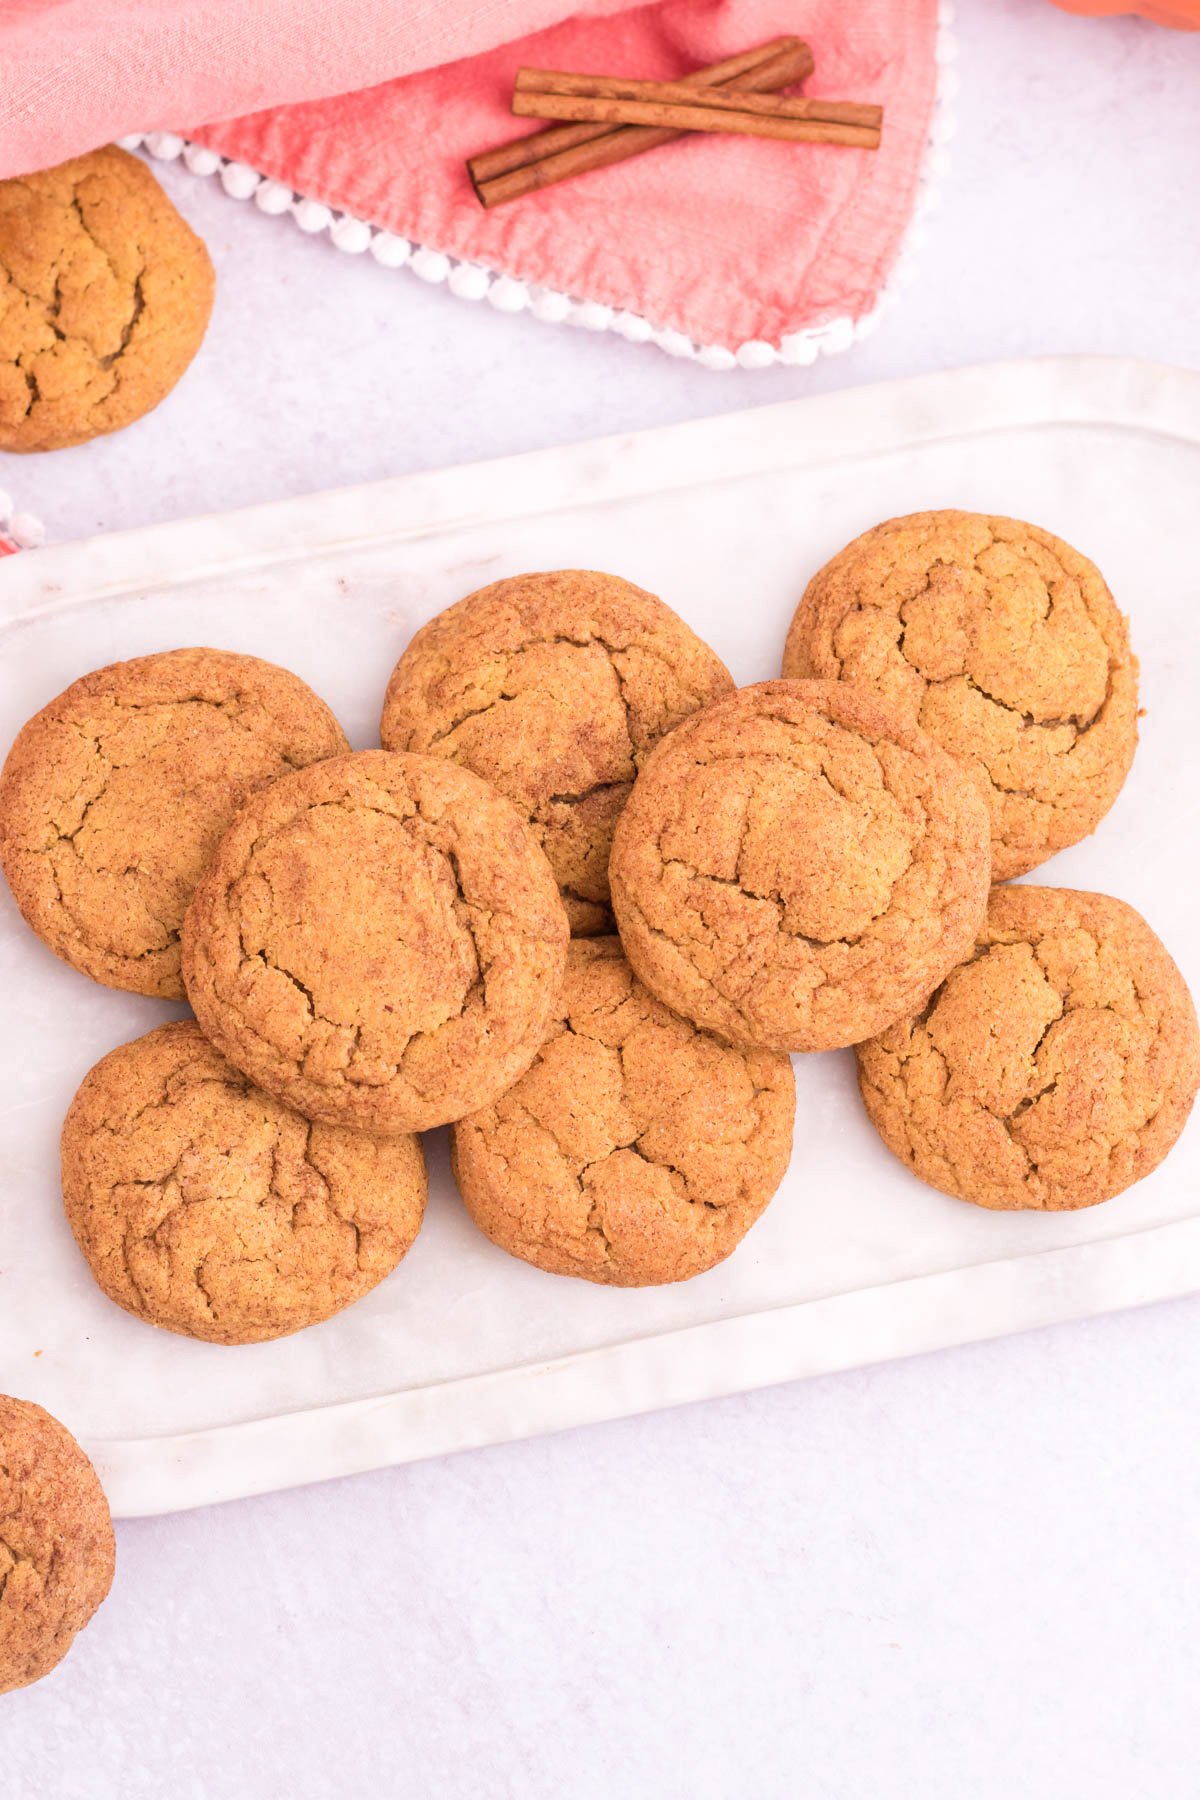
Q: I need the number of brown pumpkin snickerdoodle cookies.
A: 10